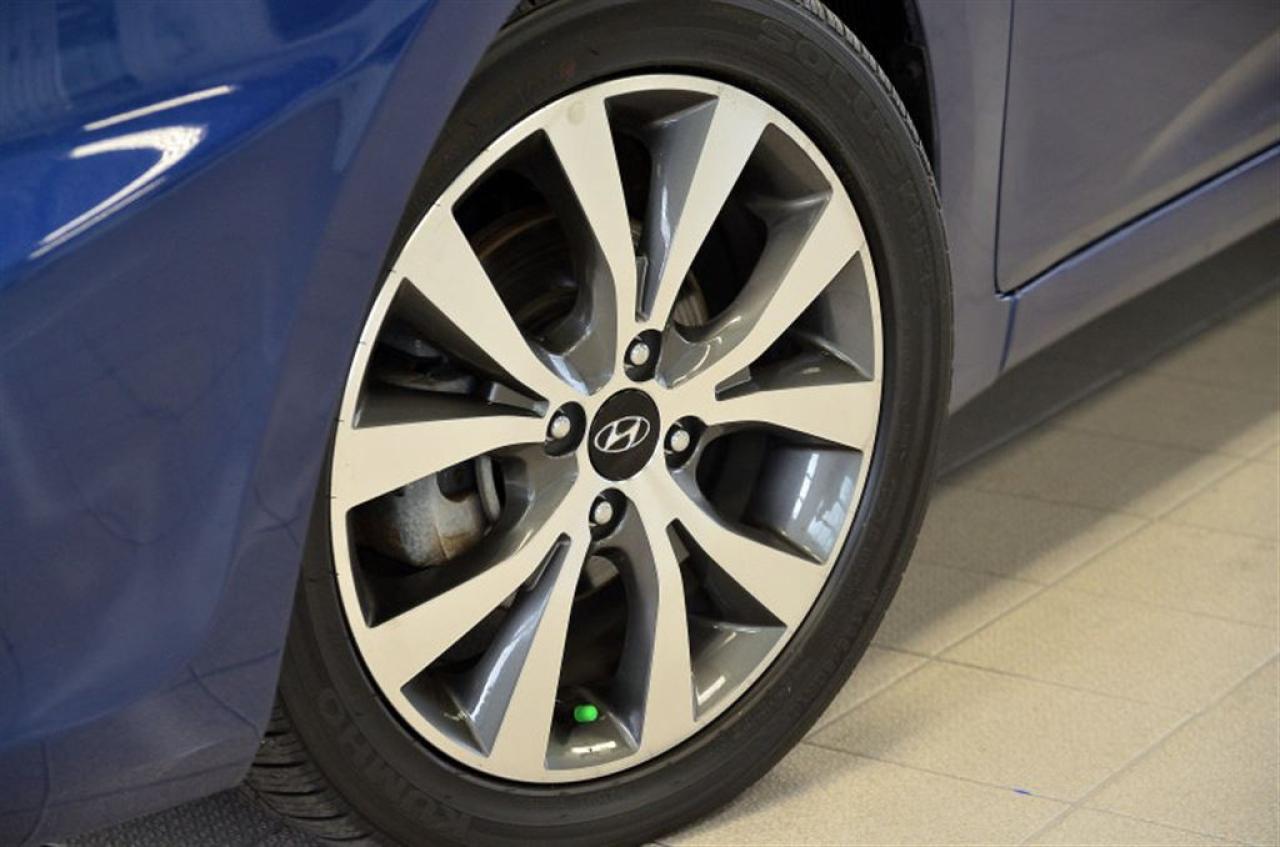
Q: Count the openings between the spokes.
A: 10